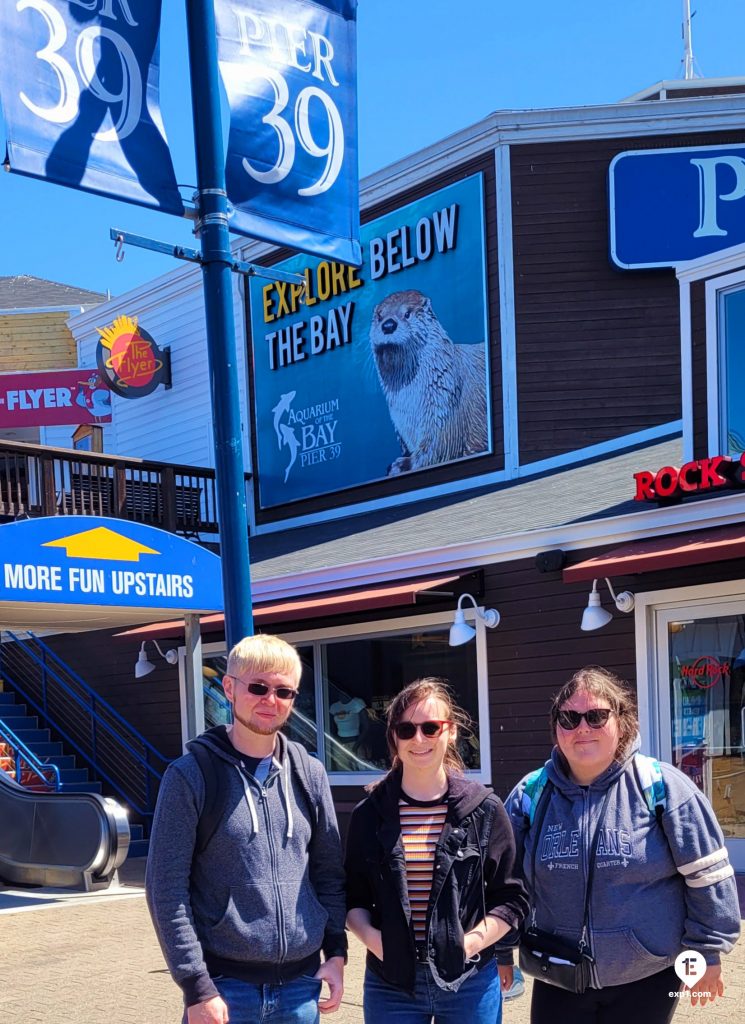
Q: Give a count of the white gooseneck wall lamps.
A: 3